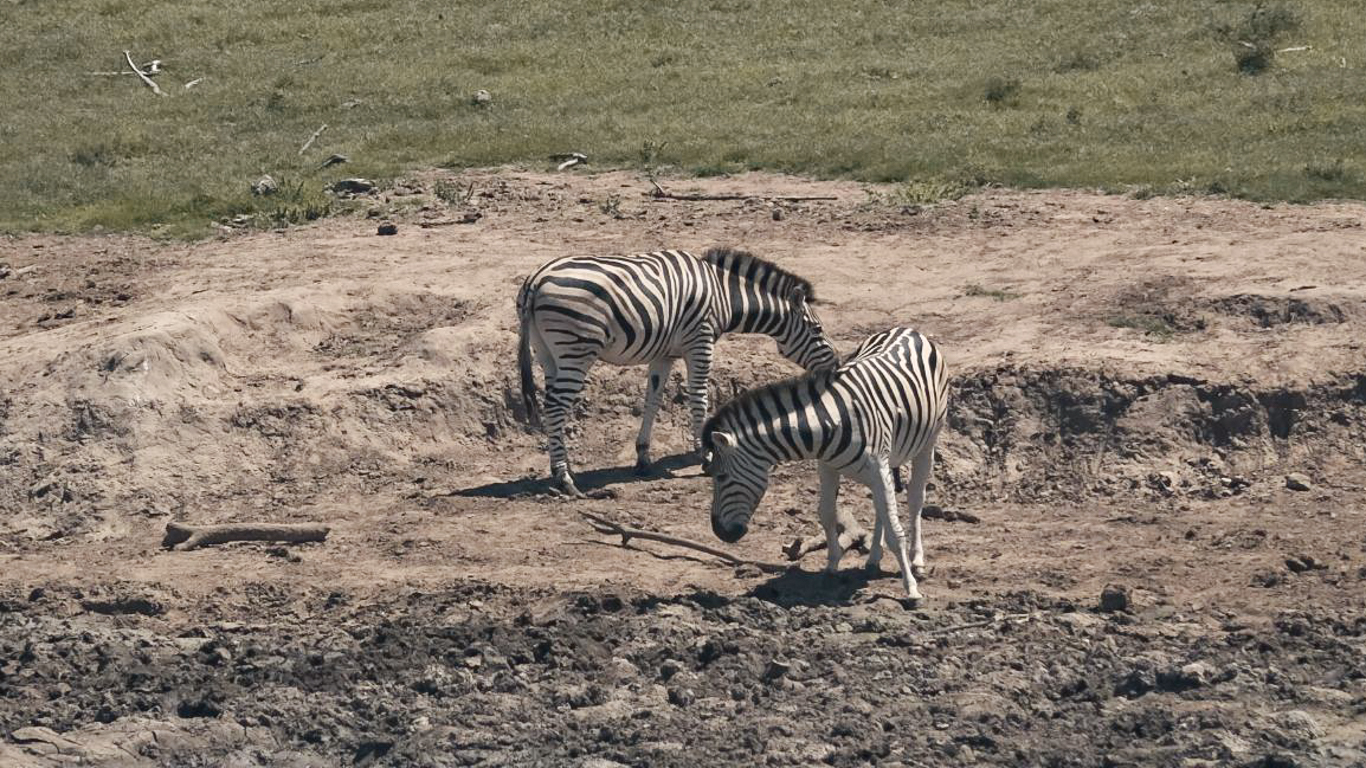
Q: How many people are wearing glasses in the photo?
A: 0